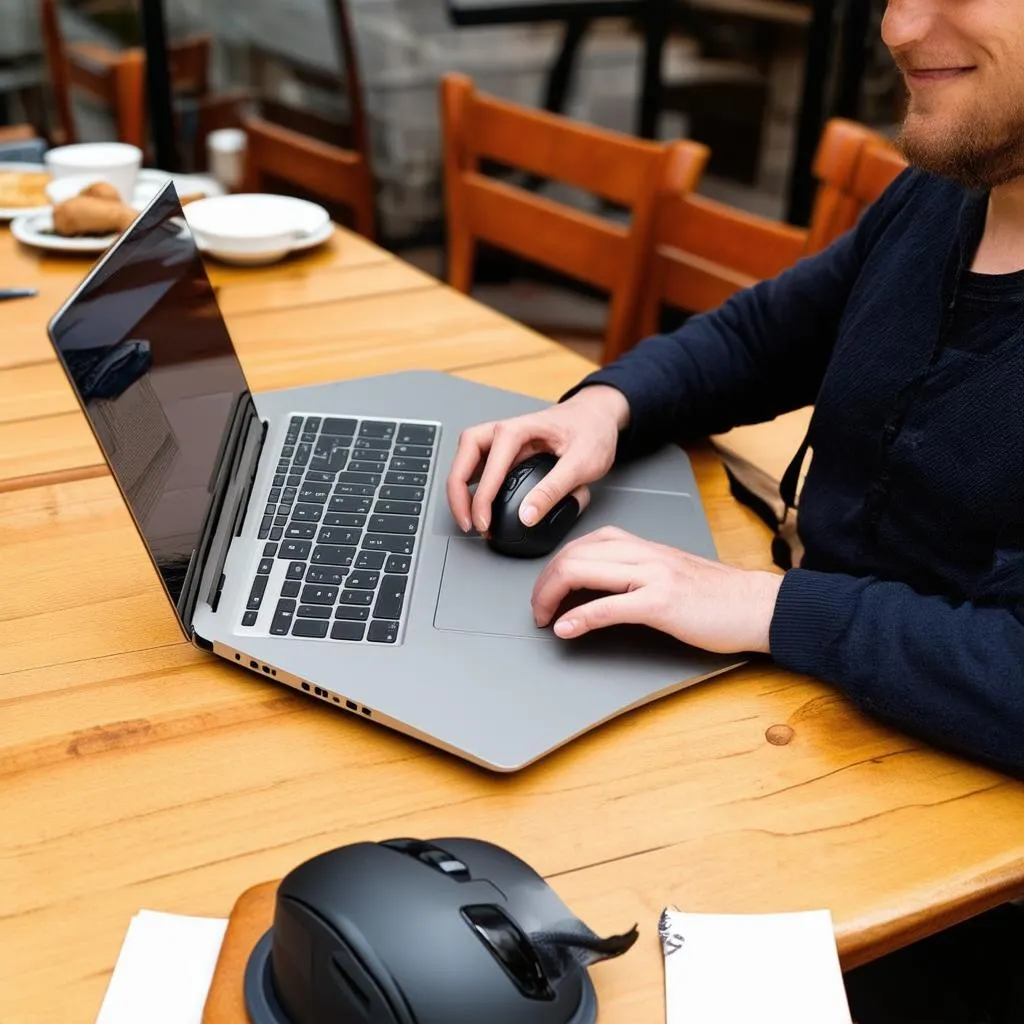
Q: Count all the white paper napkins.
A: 2